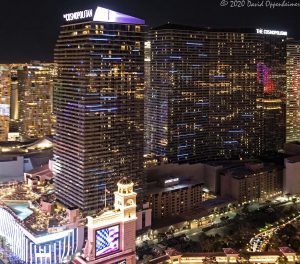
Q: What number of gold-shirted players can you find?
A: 0